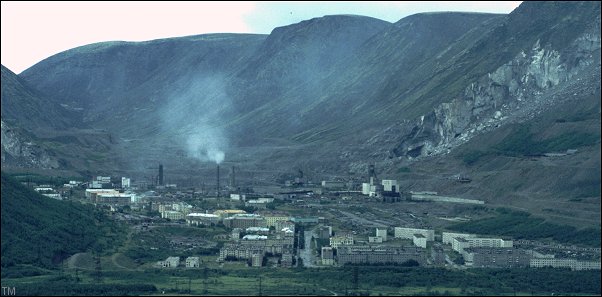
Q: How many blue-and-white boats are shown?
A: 0